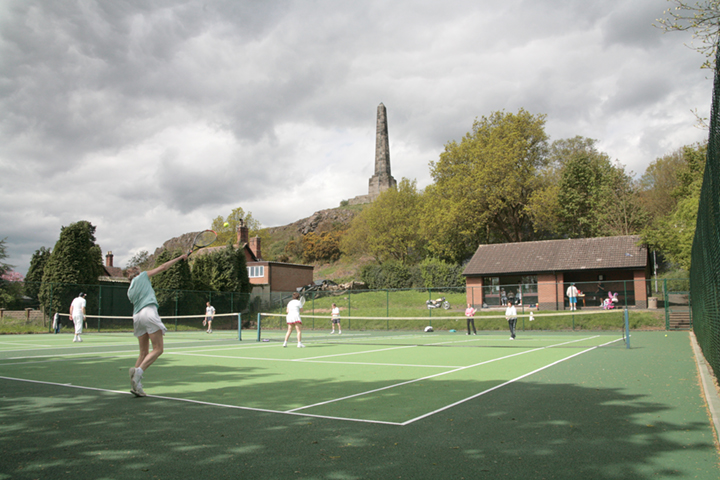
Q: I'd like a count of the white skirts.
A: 2